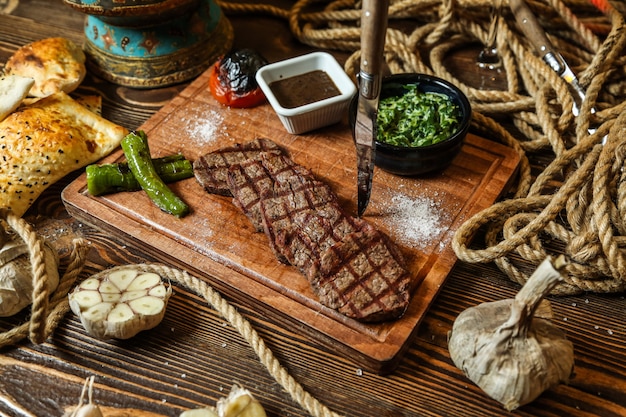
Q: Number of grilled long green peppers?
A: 2